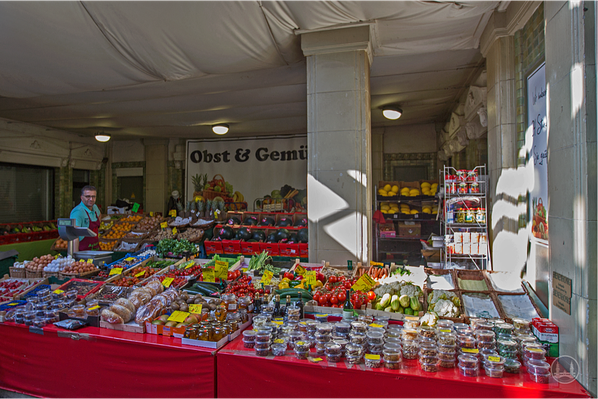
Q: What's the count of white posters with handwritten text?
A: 1